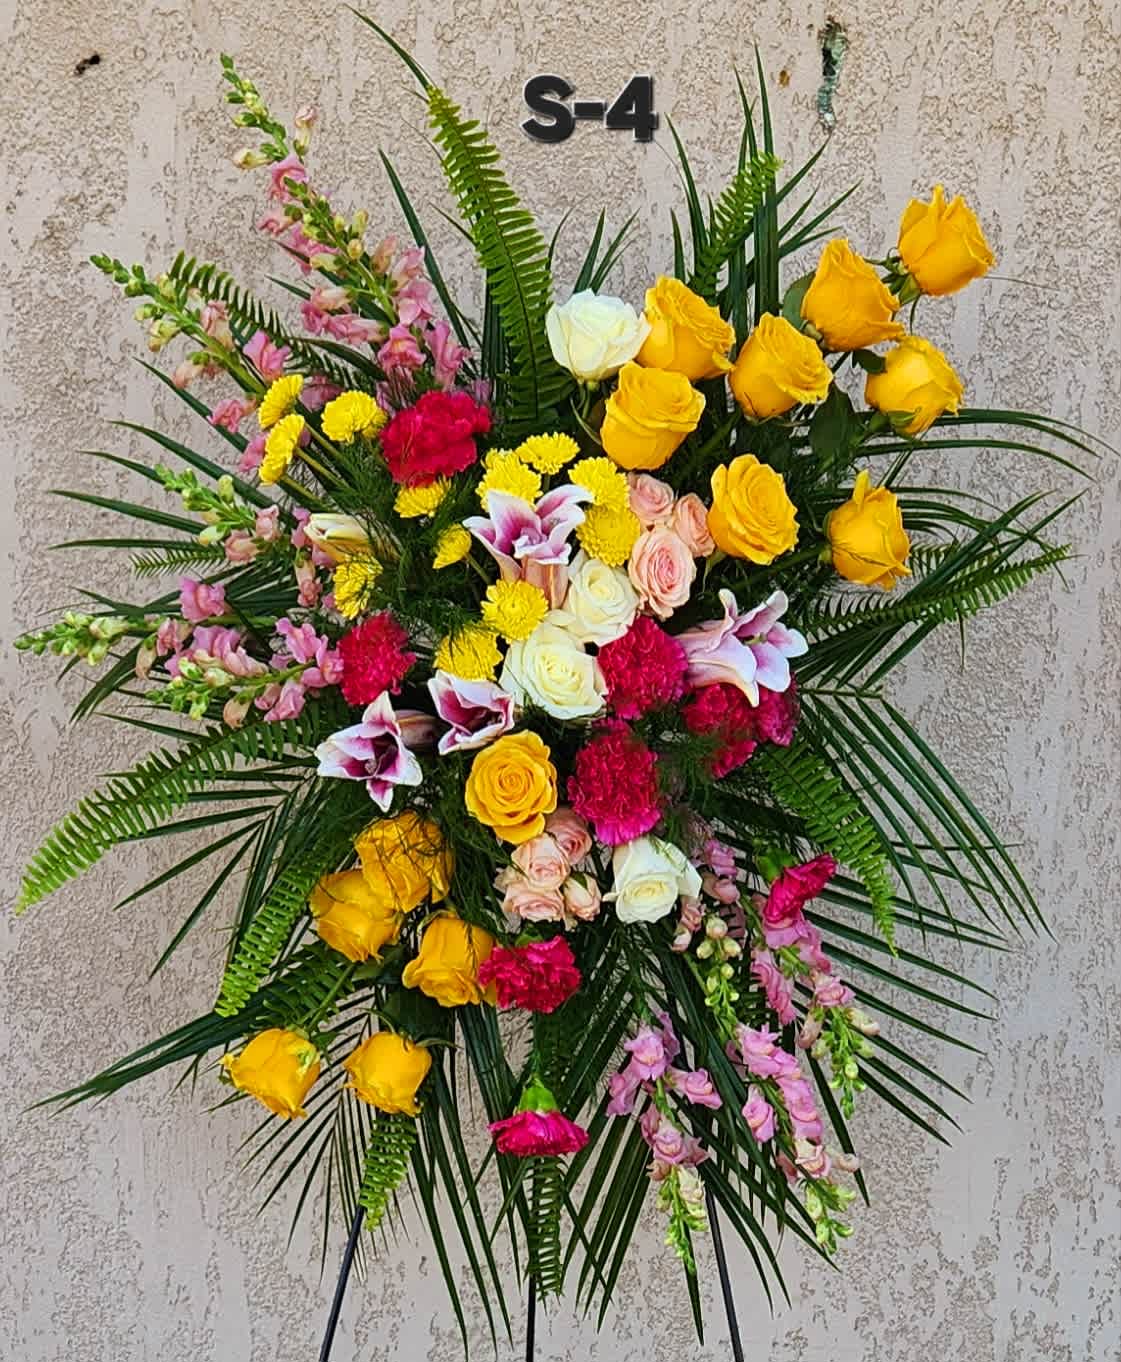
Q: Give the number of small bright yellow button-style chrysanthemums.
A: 12